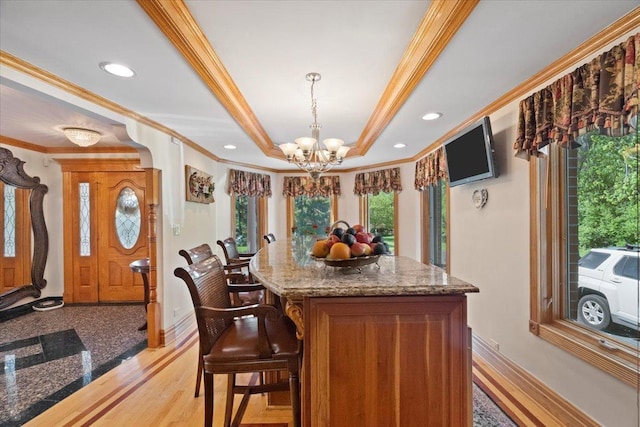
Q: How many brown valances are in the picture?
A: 5